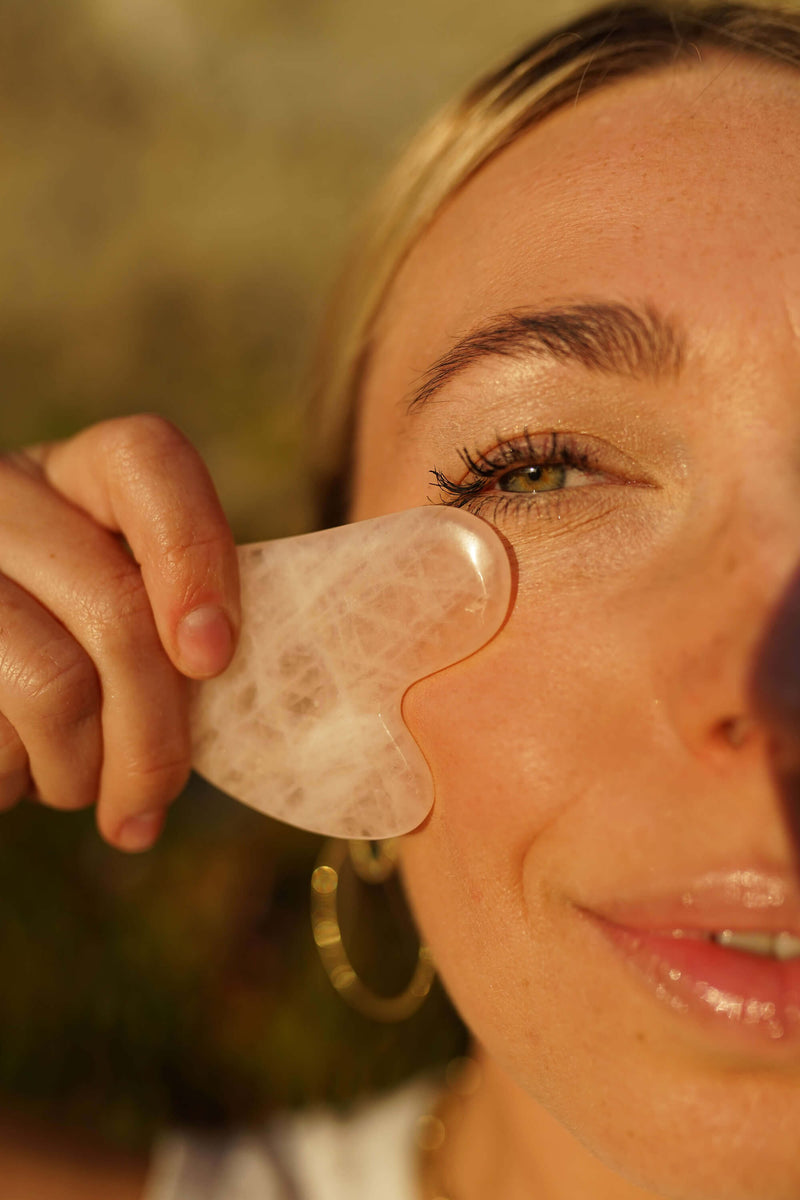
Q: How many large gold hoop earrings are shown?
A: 1